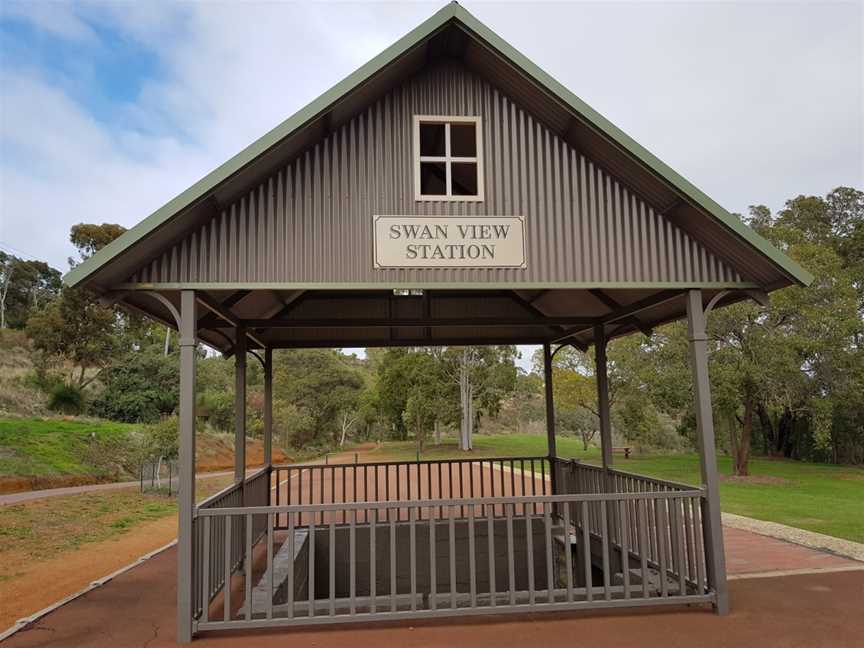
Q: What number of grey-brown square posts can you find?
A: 6